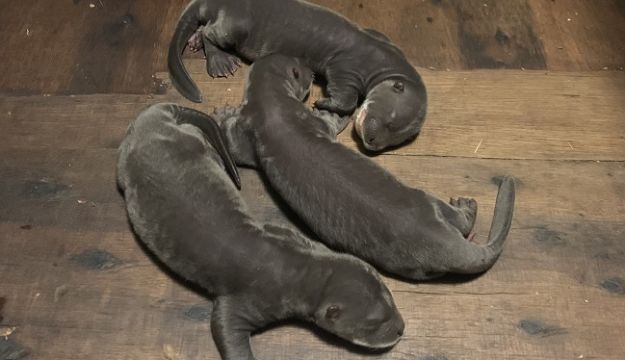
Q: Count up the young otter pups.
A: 3